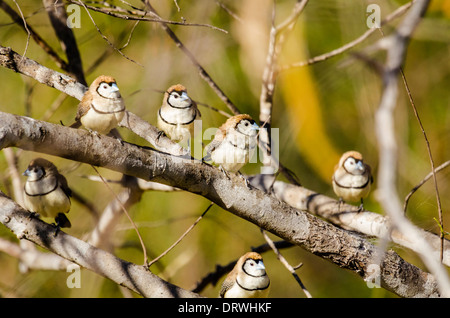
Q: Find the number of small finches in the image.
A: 6